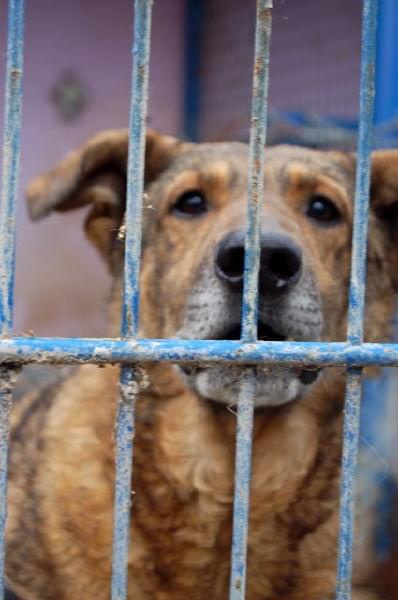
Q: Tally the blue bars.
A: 5